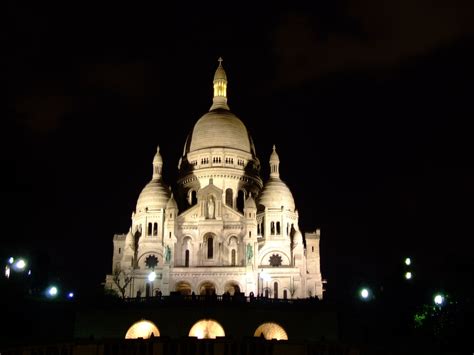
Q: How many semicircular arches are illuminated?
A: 3